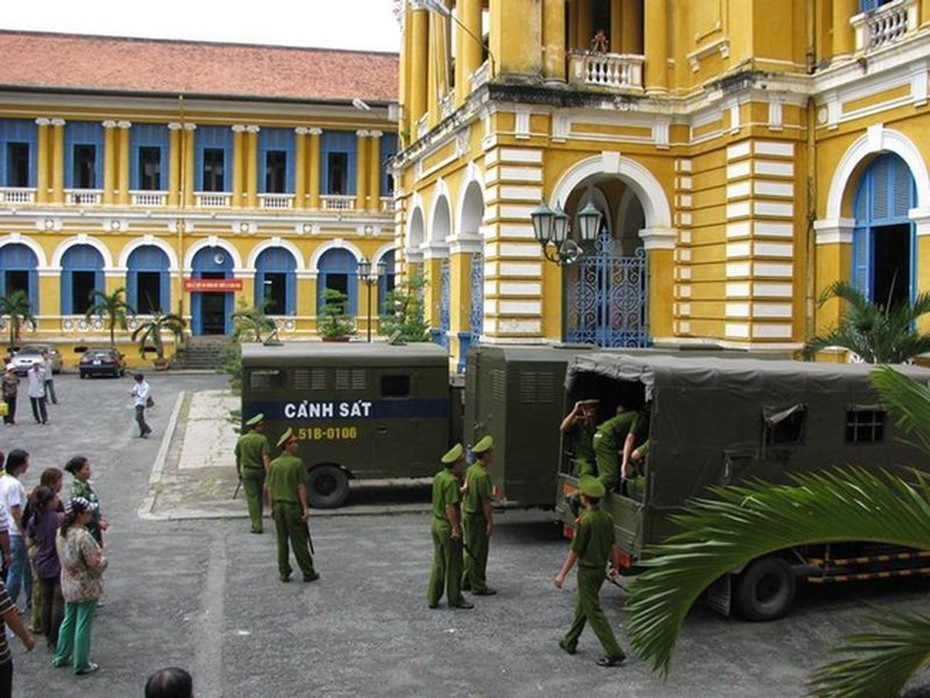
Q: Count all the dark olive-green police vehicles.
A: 3